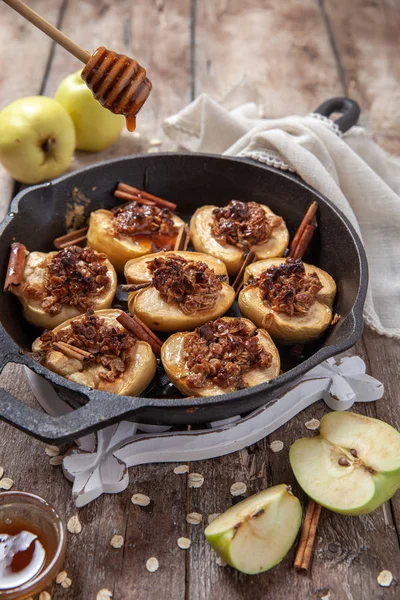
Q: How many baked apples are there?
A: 7